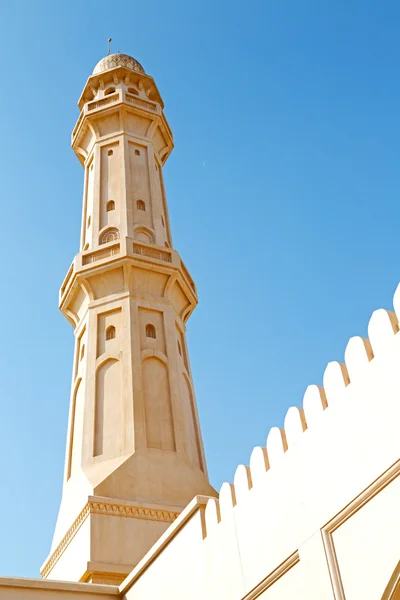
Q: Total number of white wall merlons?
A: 11